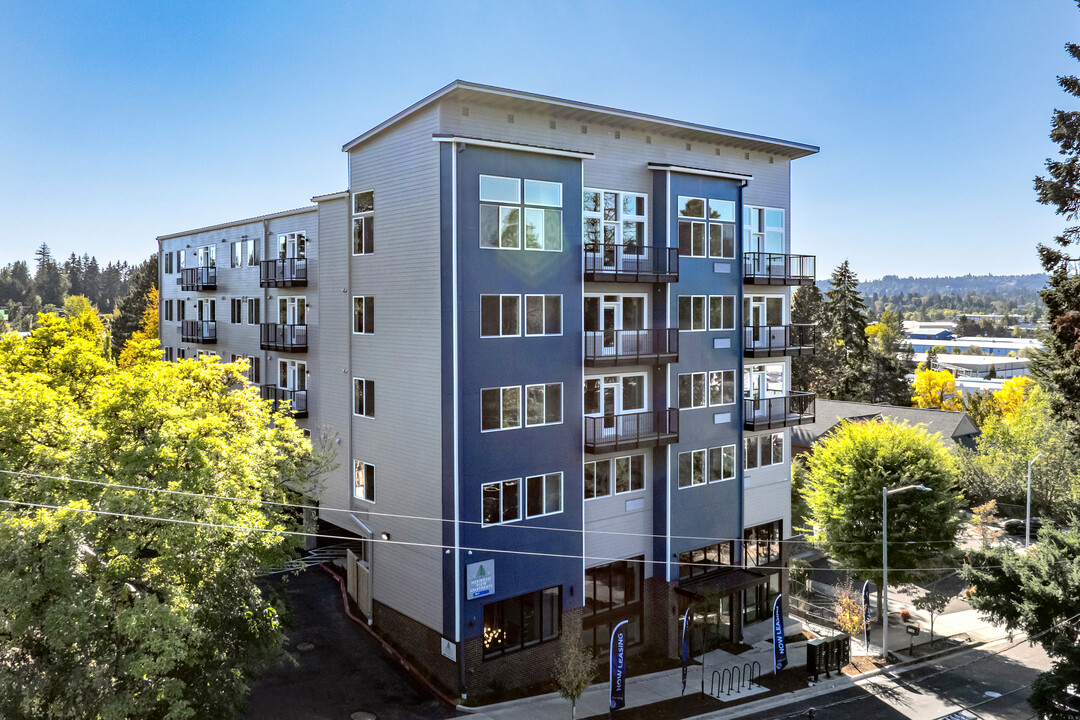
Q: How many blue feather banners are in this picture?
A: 4